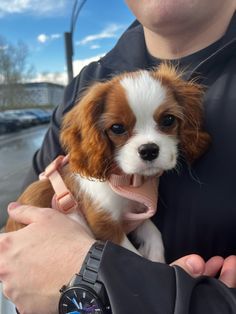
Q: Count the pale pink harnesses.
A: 1